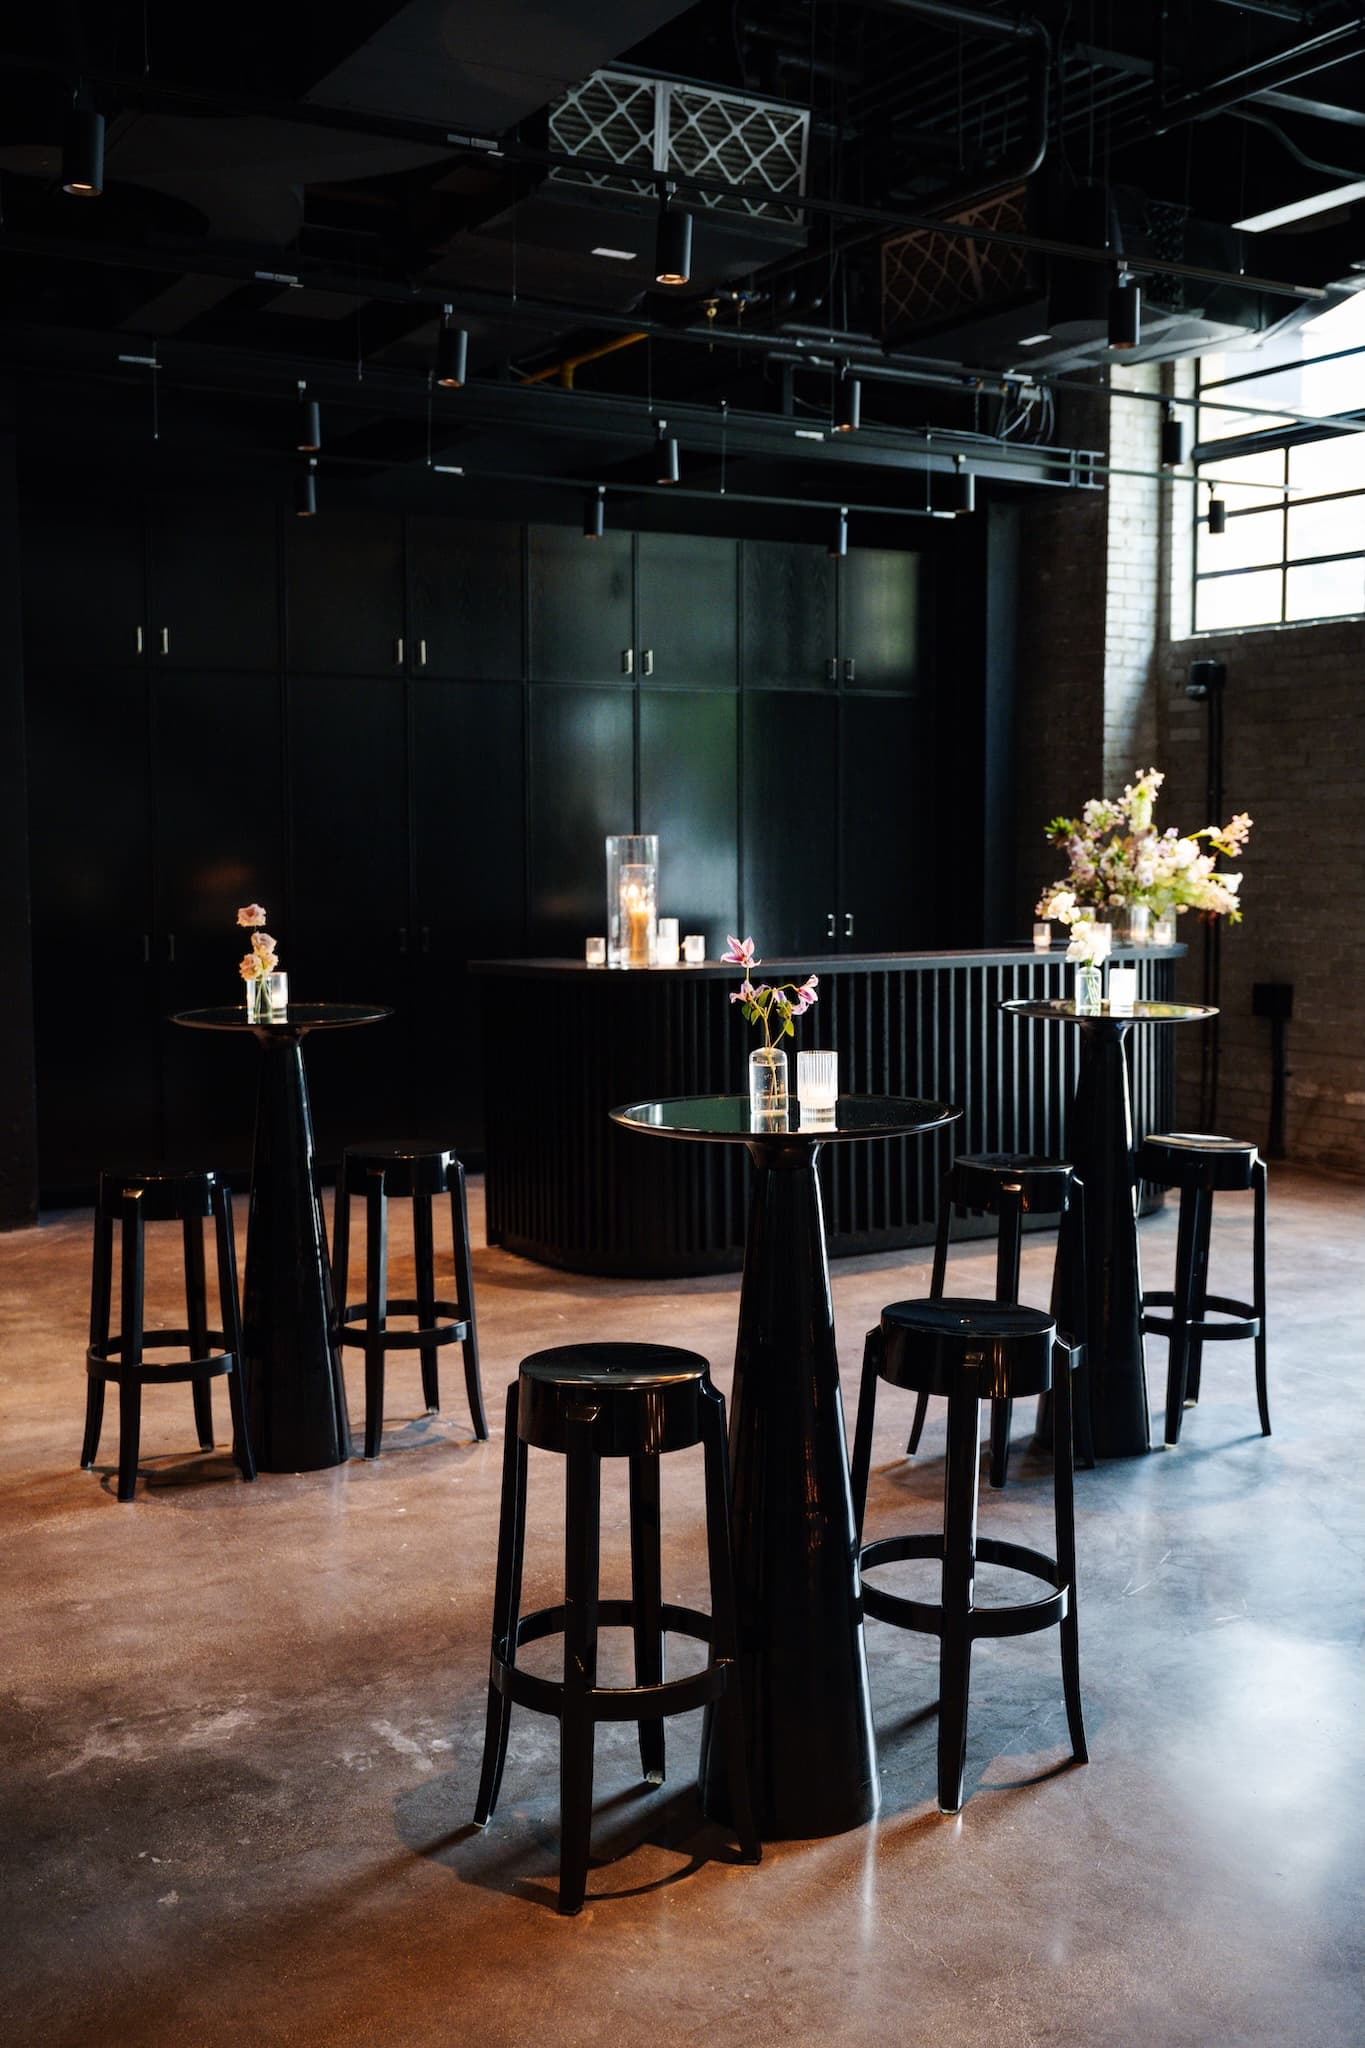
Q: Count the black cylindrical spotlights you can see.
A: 13